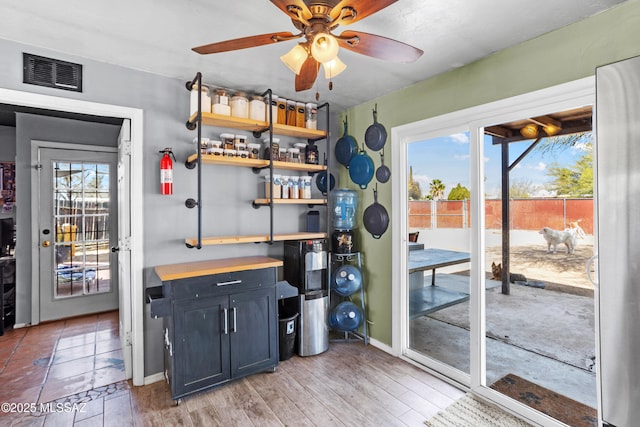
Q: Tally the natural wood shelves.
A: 4